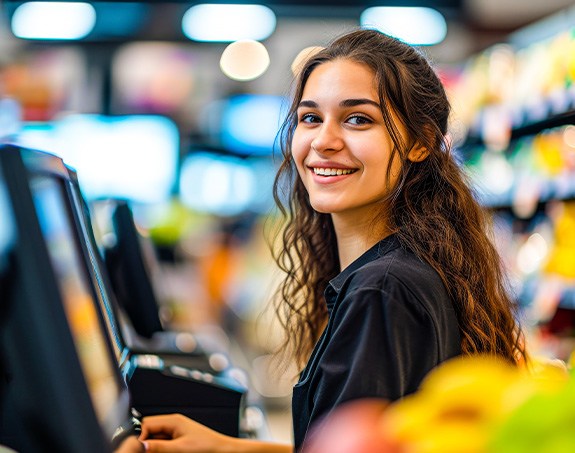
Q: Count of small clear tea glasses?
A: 0